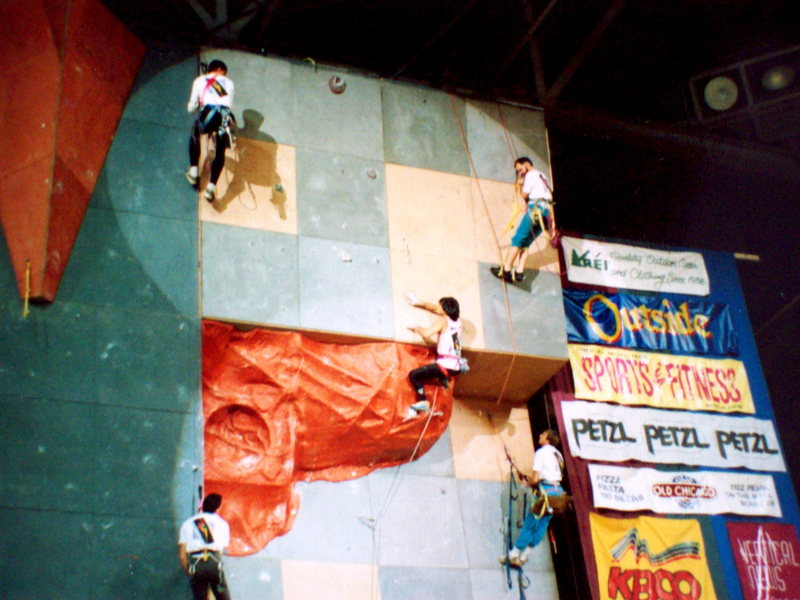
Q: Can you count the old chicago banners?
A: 1